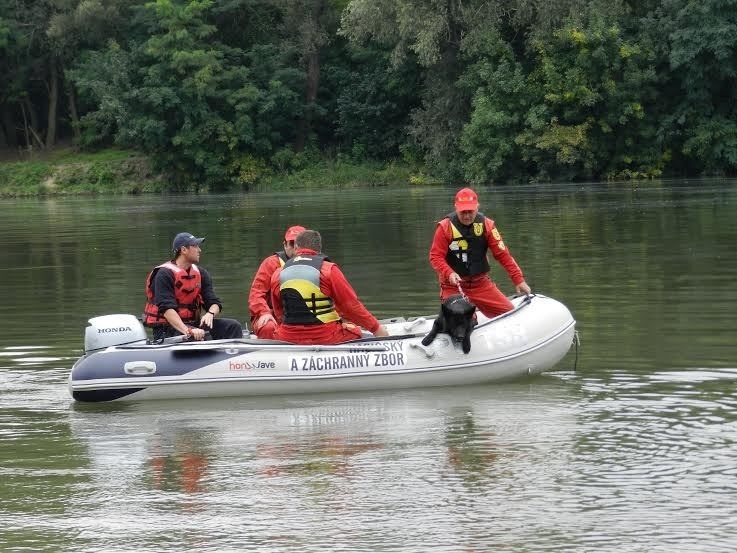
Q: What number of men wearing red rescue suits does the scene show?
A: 3